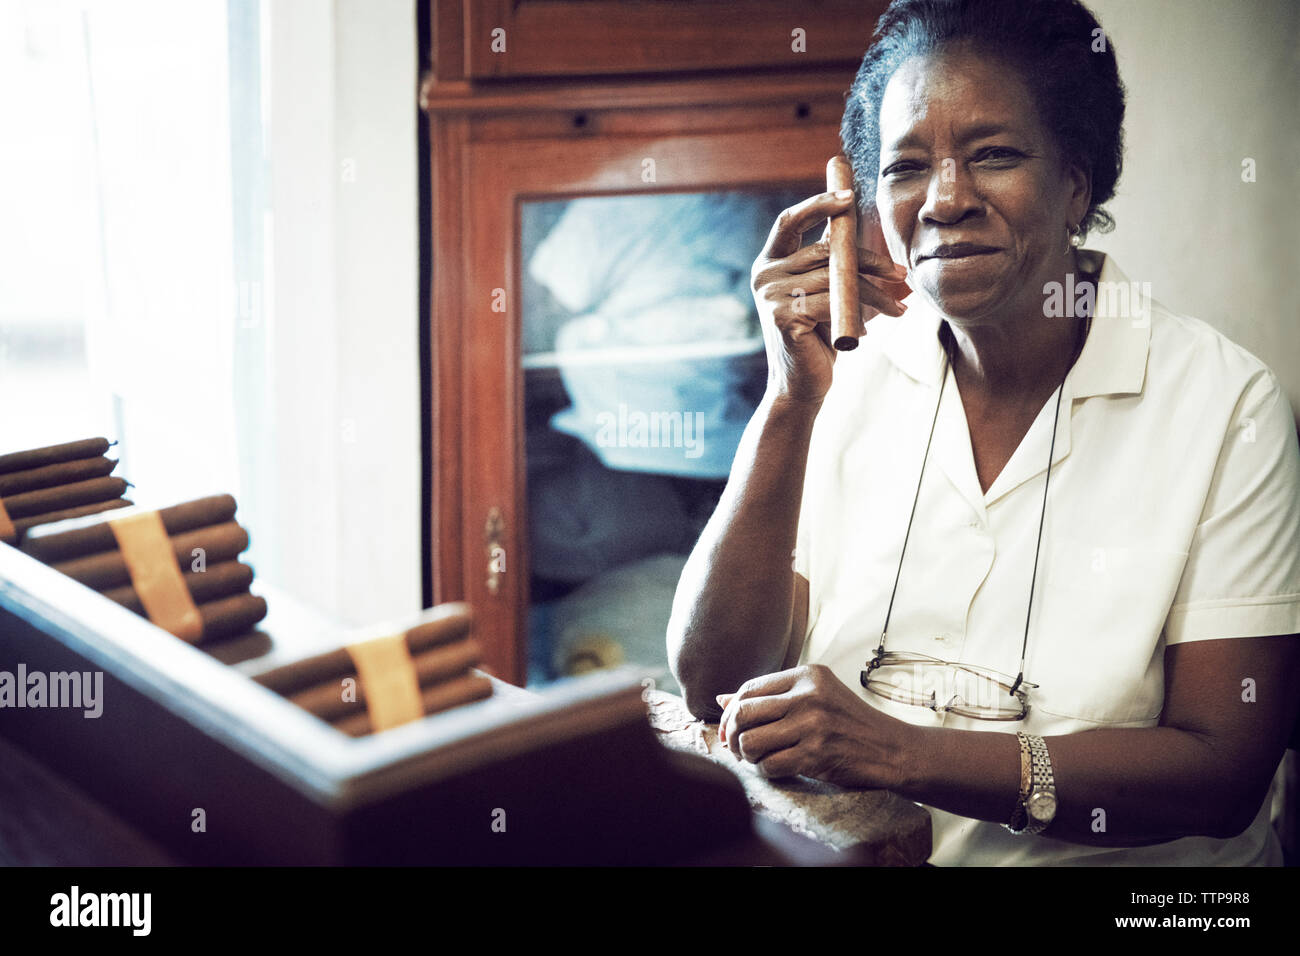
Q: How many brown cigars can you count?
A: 12